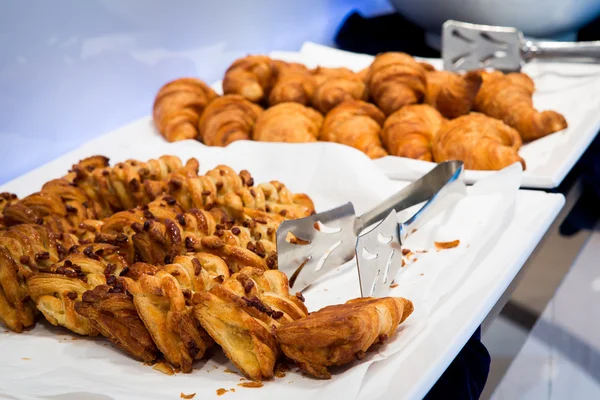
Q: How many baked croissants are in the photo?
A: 12